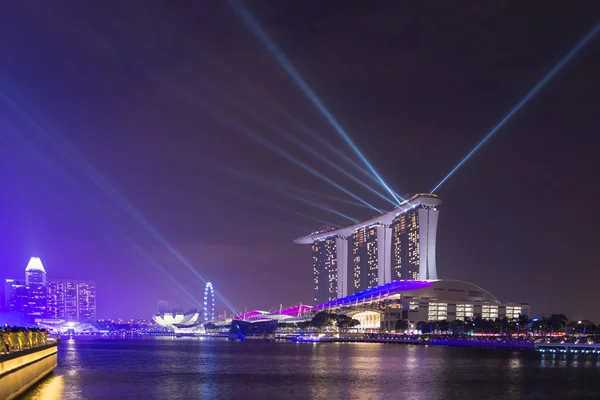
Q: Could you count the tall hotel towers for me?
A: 3